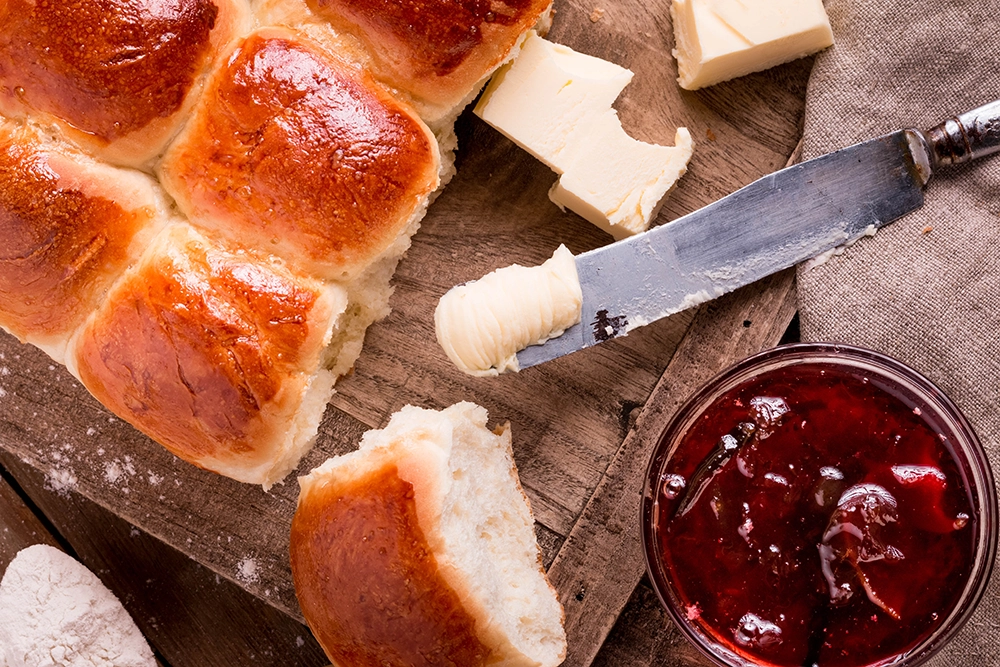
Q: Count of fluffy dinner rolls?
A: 6